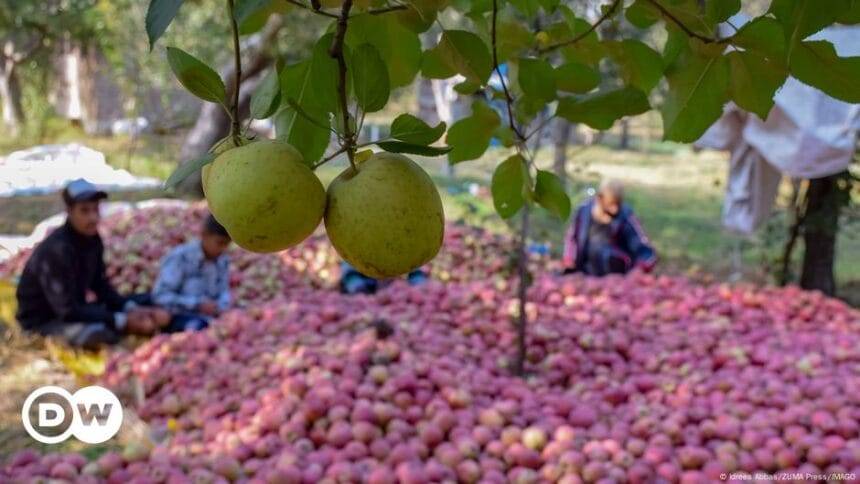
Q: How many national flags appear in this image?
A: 0